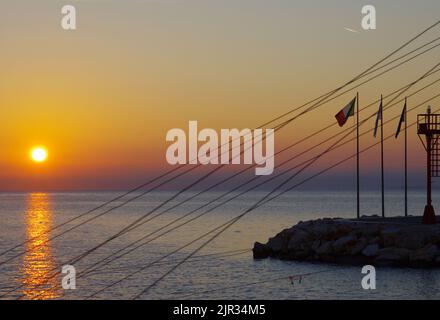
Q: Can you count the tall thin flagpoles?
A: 3